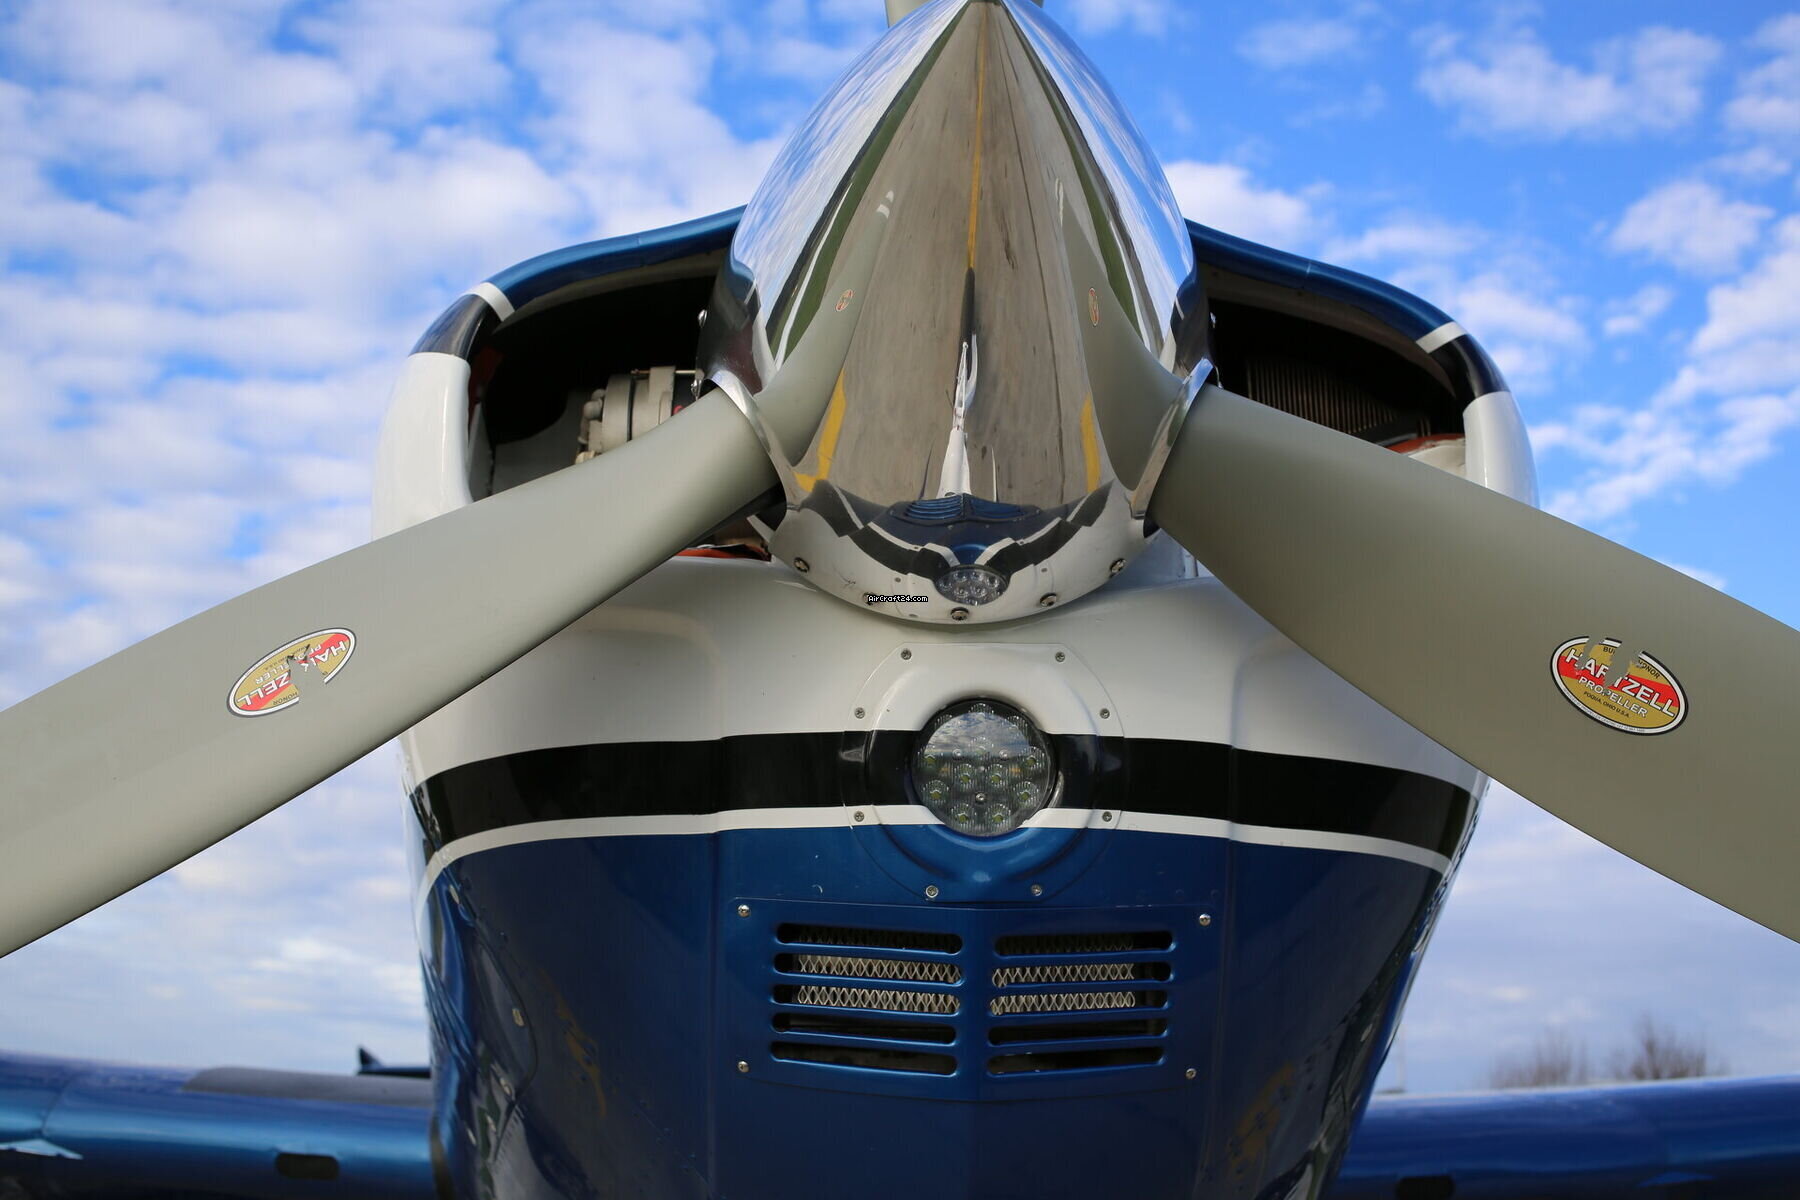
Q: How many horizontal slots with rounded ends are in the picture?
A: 10